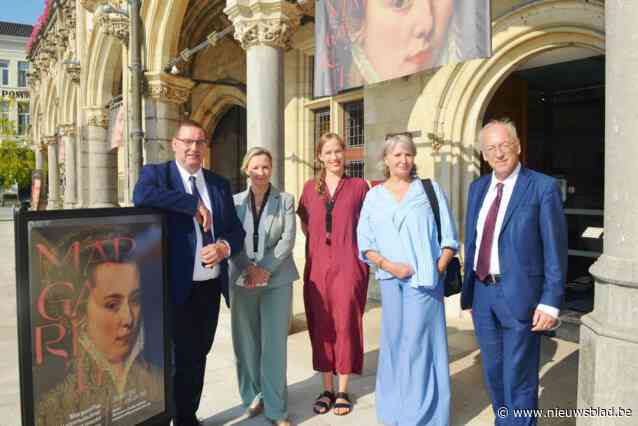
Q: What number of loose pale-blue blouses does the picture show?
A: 1